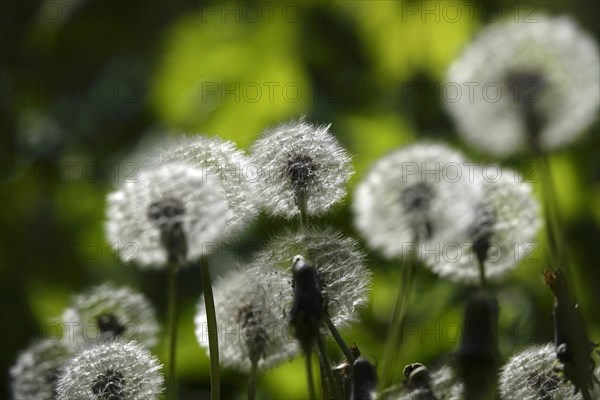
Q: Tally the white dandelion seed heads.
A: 12